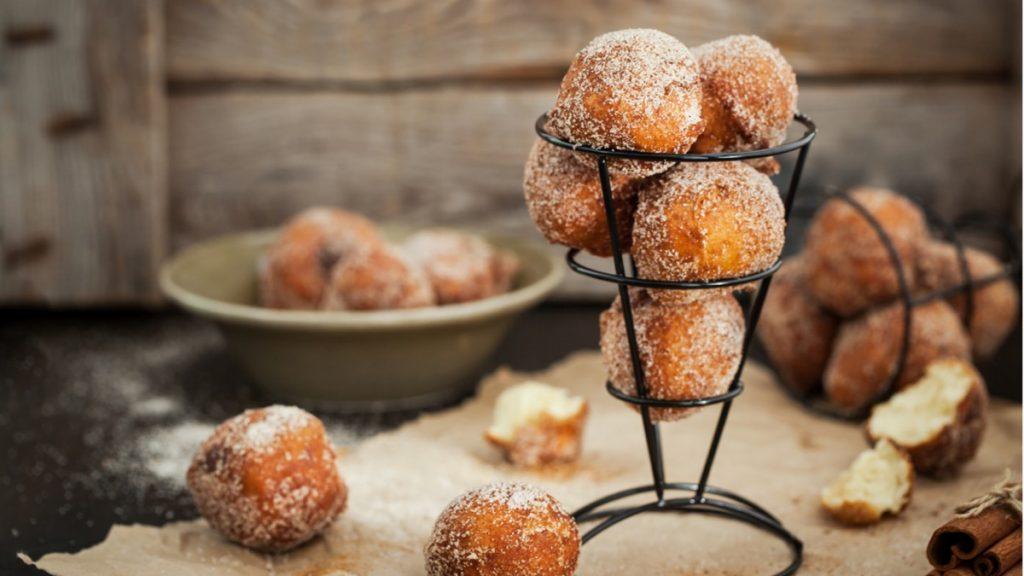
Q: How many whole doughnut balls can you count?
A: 14